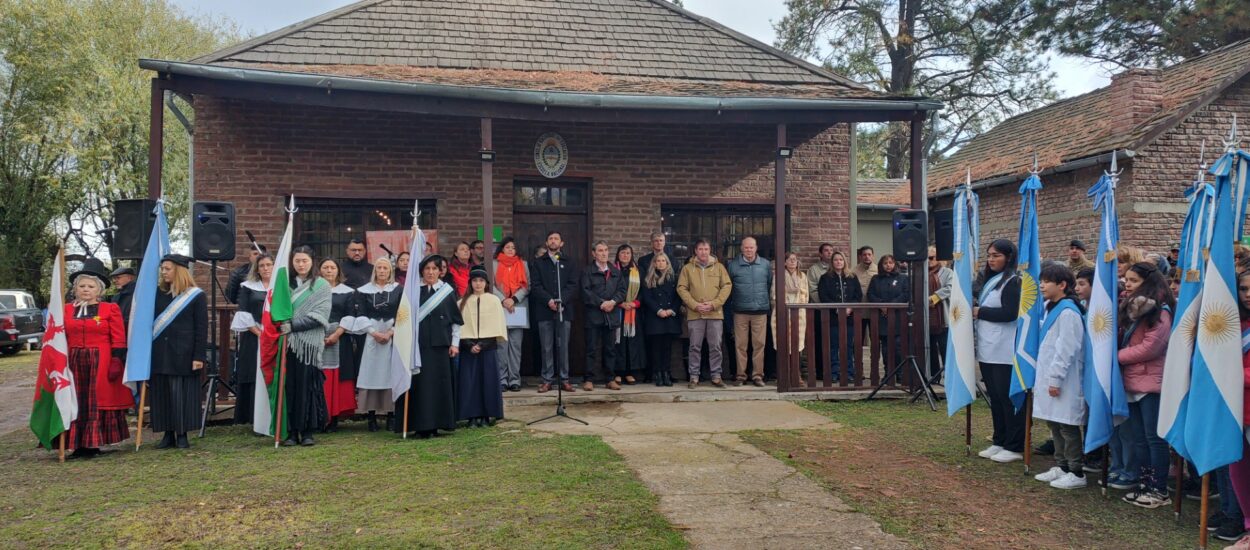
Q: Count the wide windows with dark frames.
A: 2